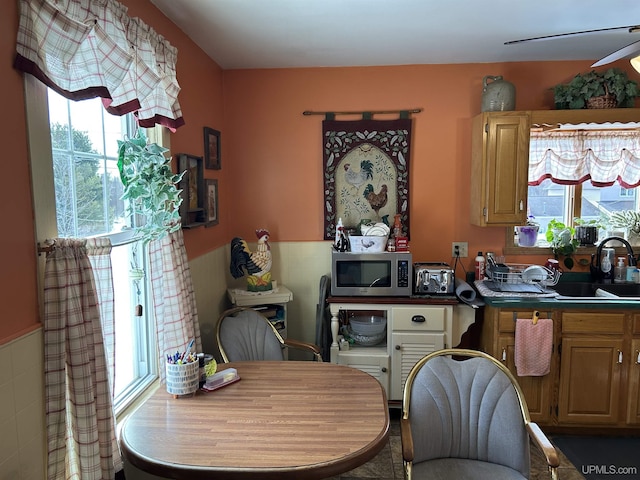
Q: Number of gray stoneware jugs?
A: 1